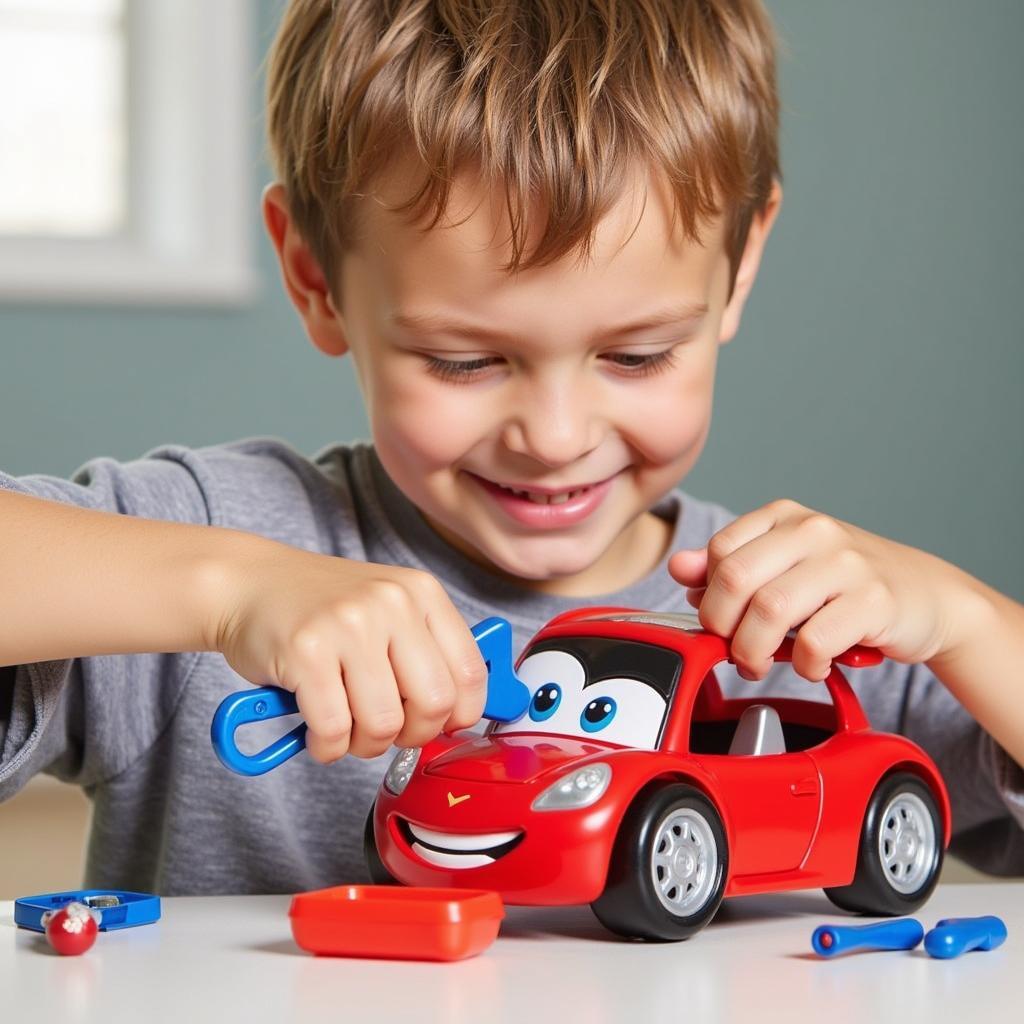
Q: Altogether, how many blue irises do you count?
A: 2